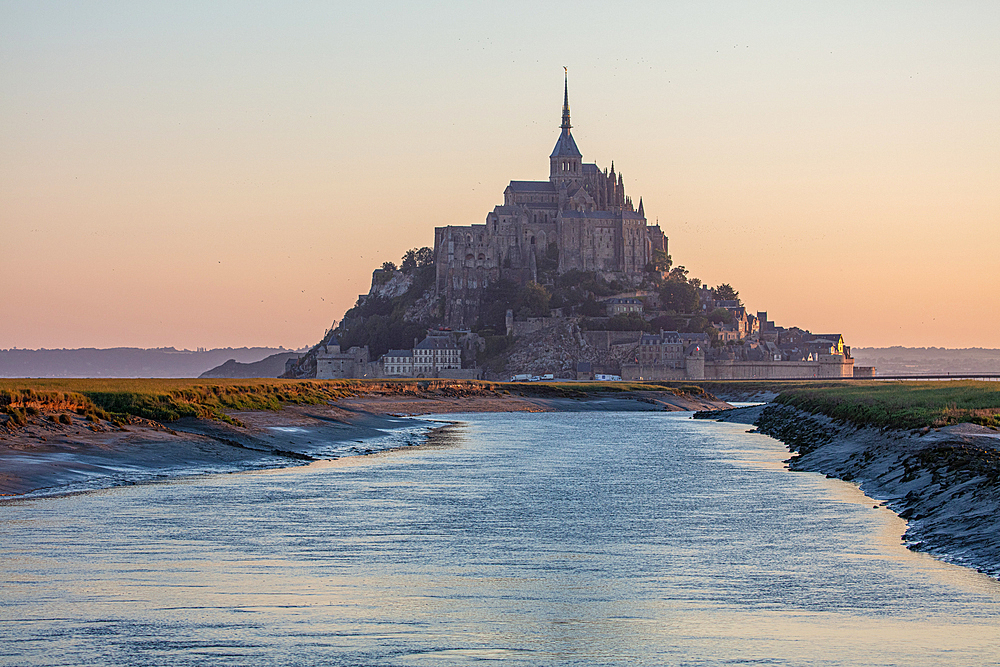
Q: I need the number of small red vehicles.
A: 0